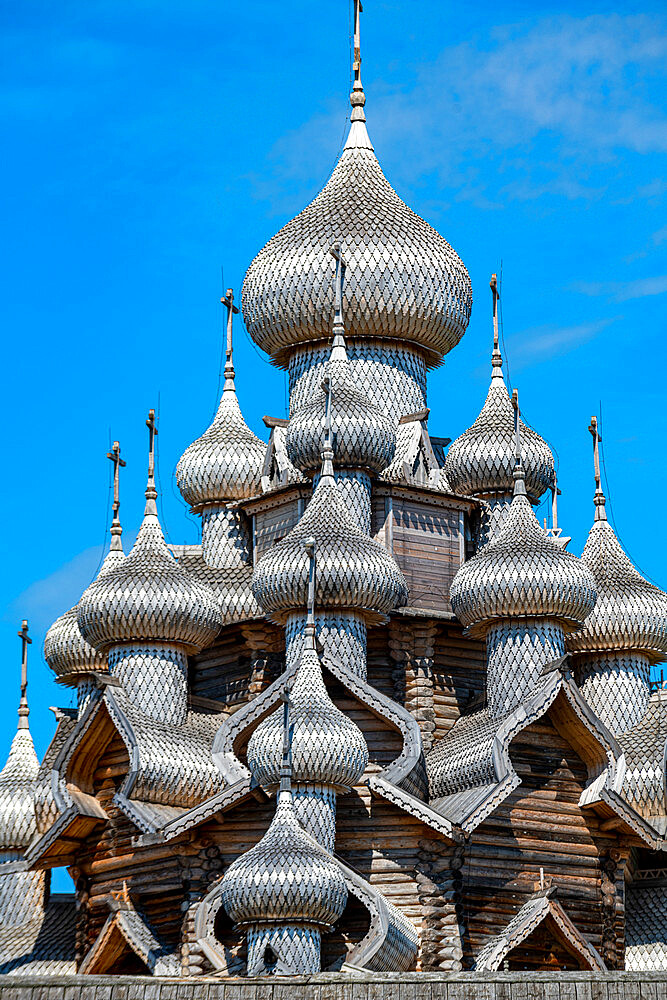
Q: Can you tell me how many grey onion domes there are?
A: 12